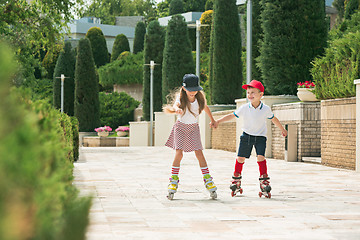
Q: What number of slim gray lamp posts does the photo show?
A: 4